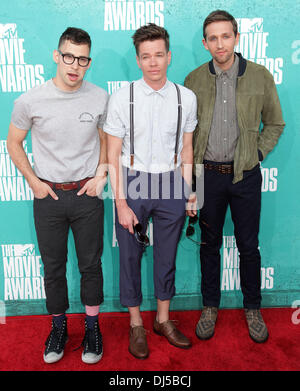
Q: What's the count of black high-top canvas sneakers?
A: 2